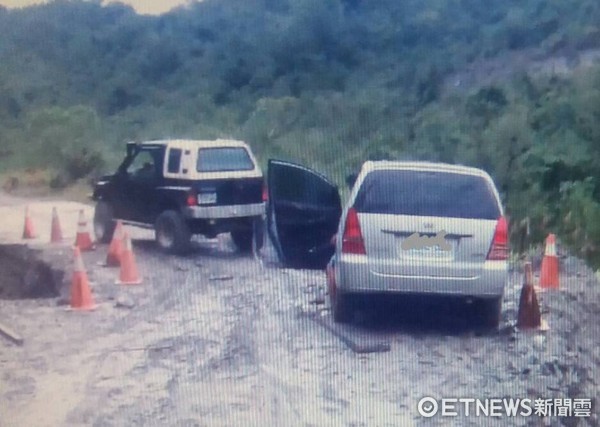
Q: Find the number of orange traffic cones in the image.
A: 8